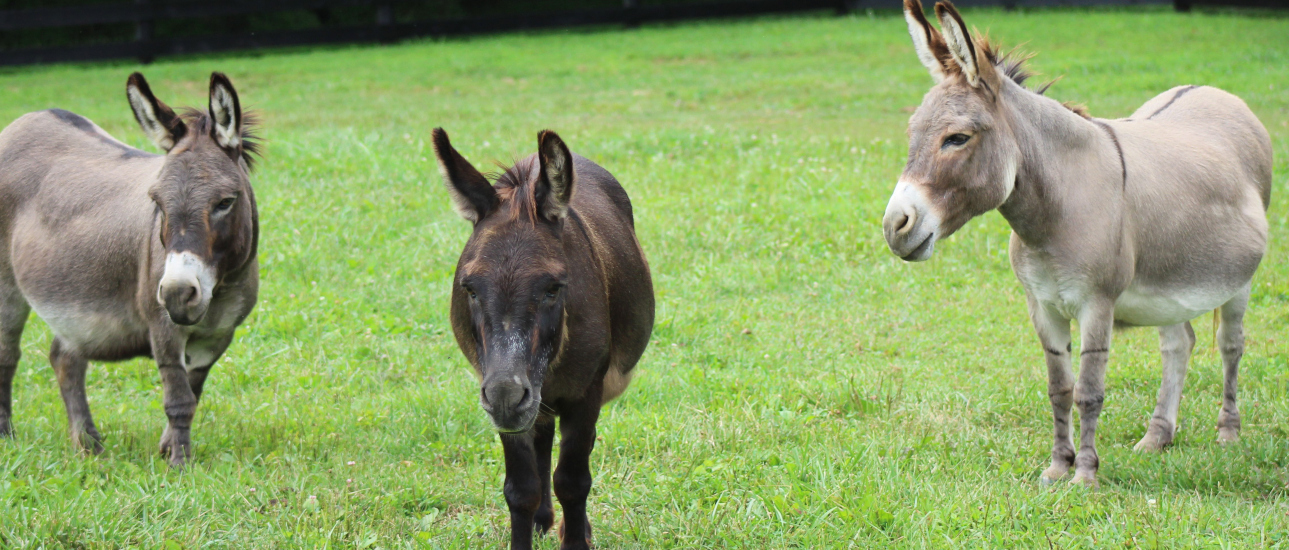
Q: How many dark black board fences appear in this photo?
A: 1